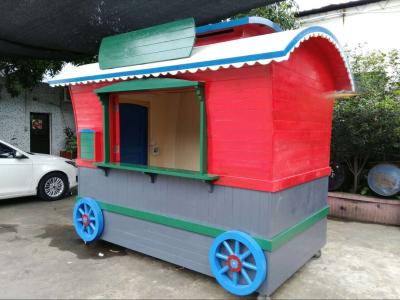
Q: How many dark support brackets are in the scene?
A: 3